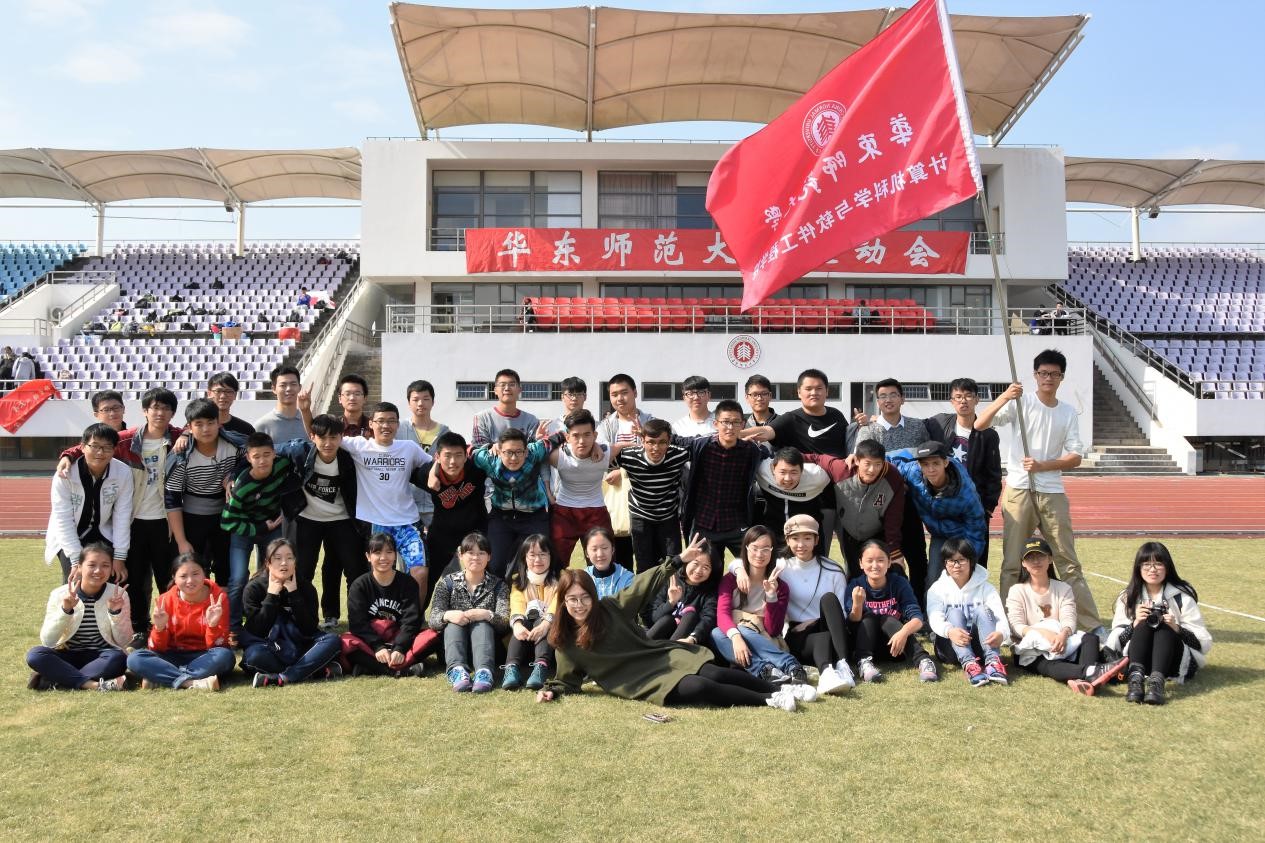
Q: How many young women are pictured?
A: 15